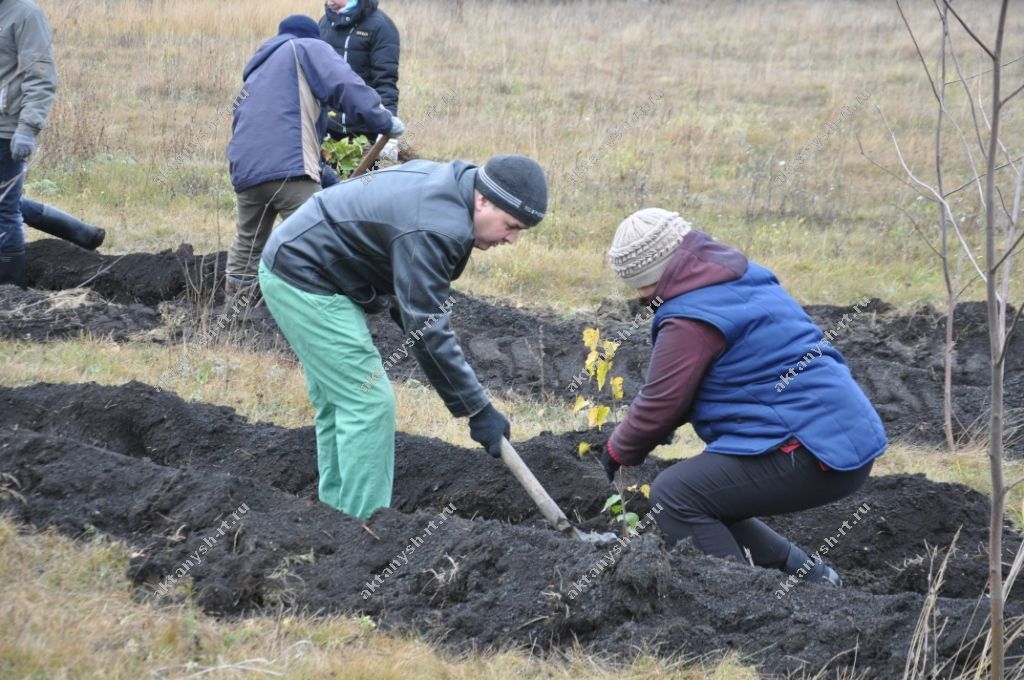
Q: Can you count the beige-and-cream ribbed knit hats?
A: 1